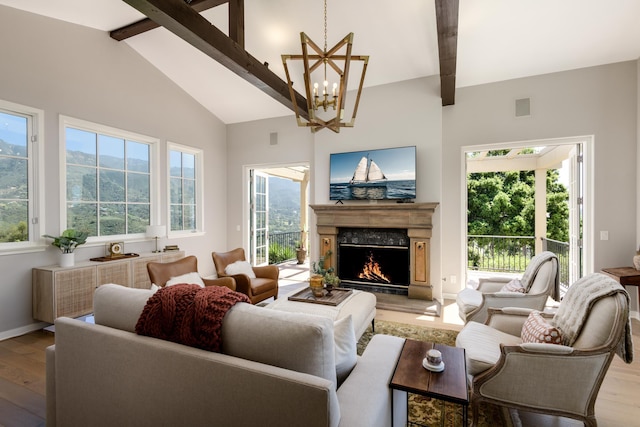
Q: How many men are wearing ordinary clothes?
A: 0